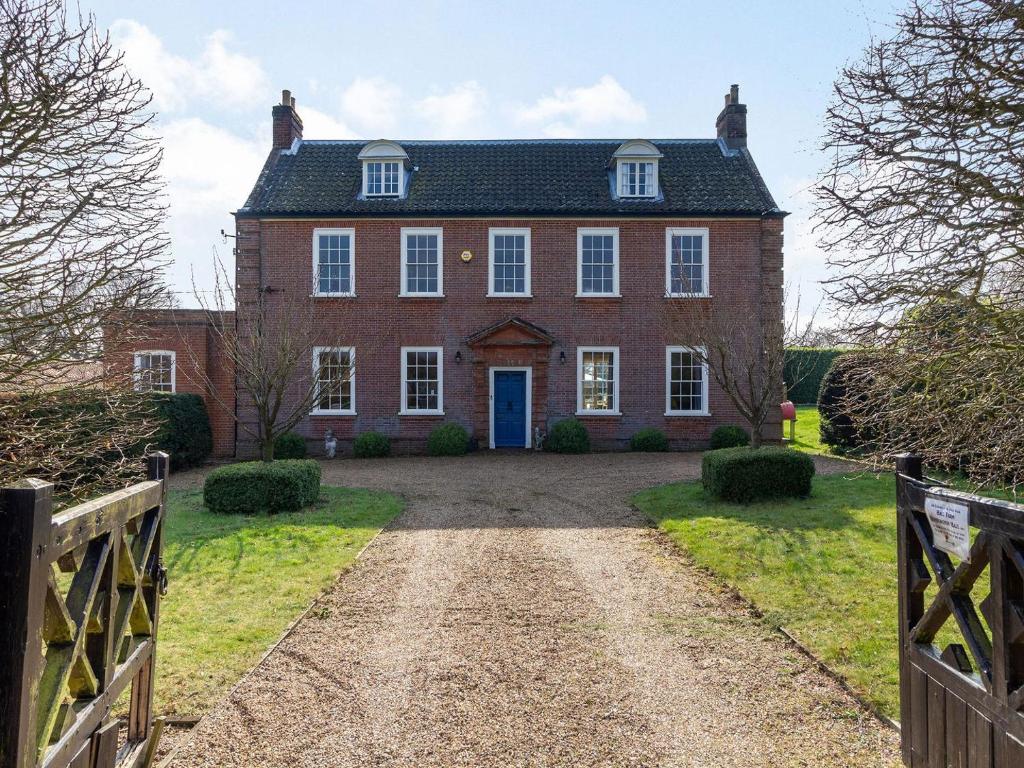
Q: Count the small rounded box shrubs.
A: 6